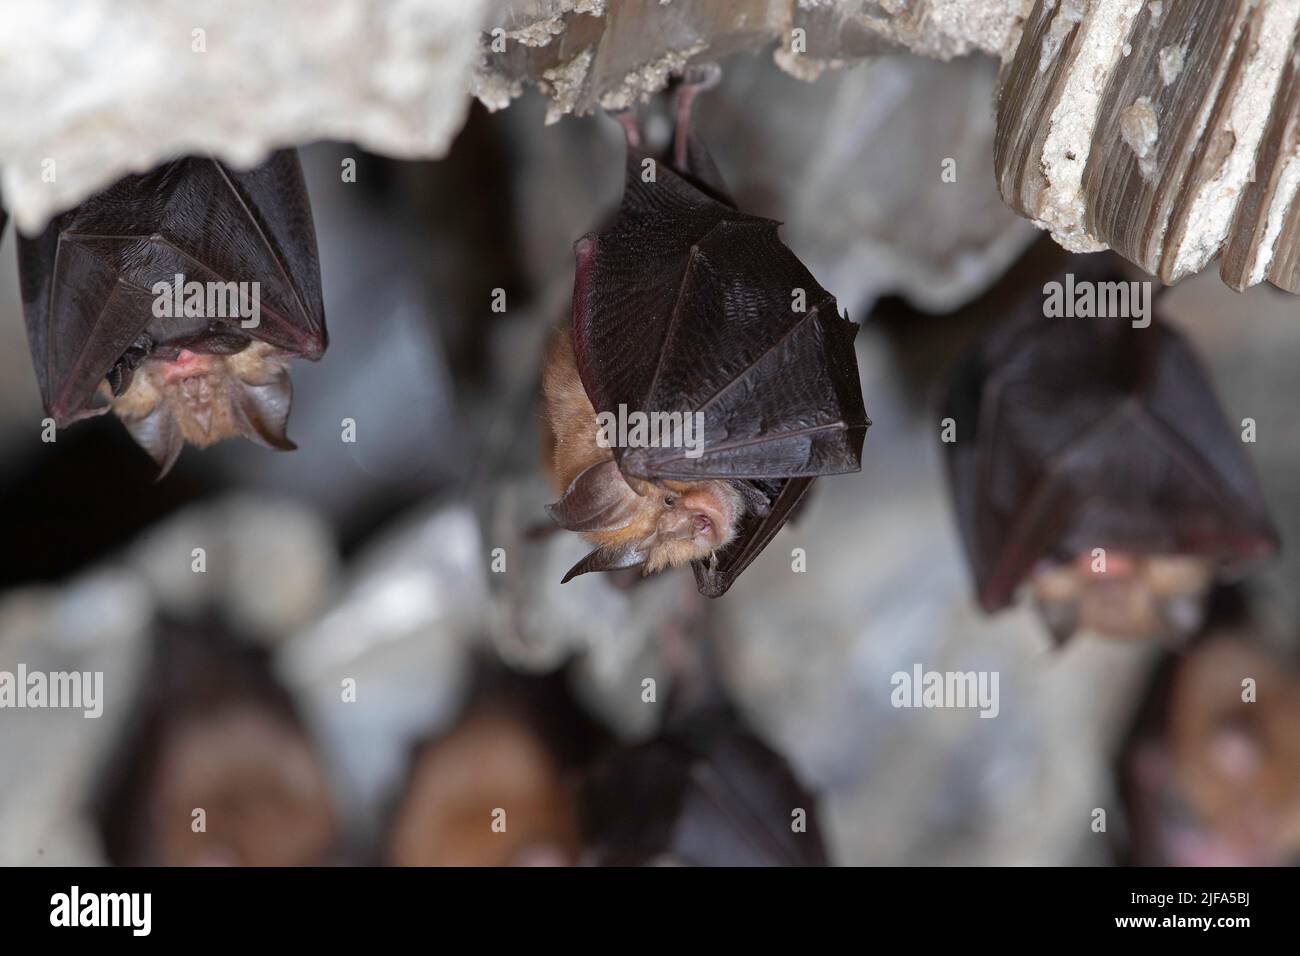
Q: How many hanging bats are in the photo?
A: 7